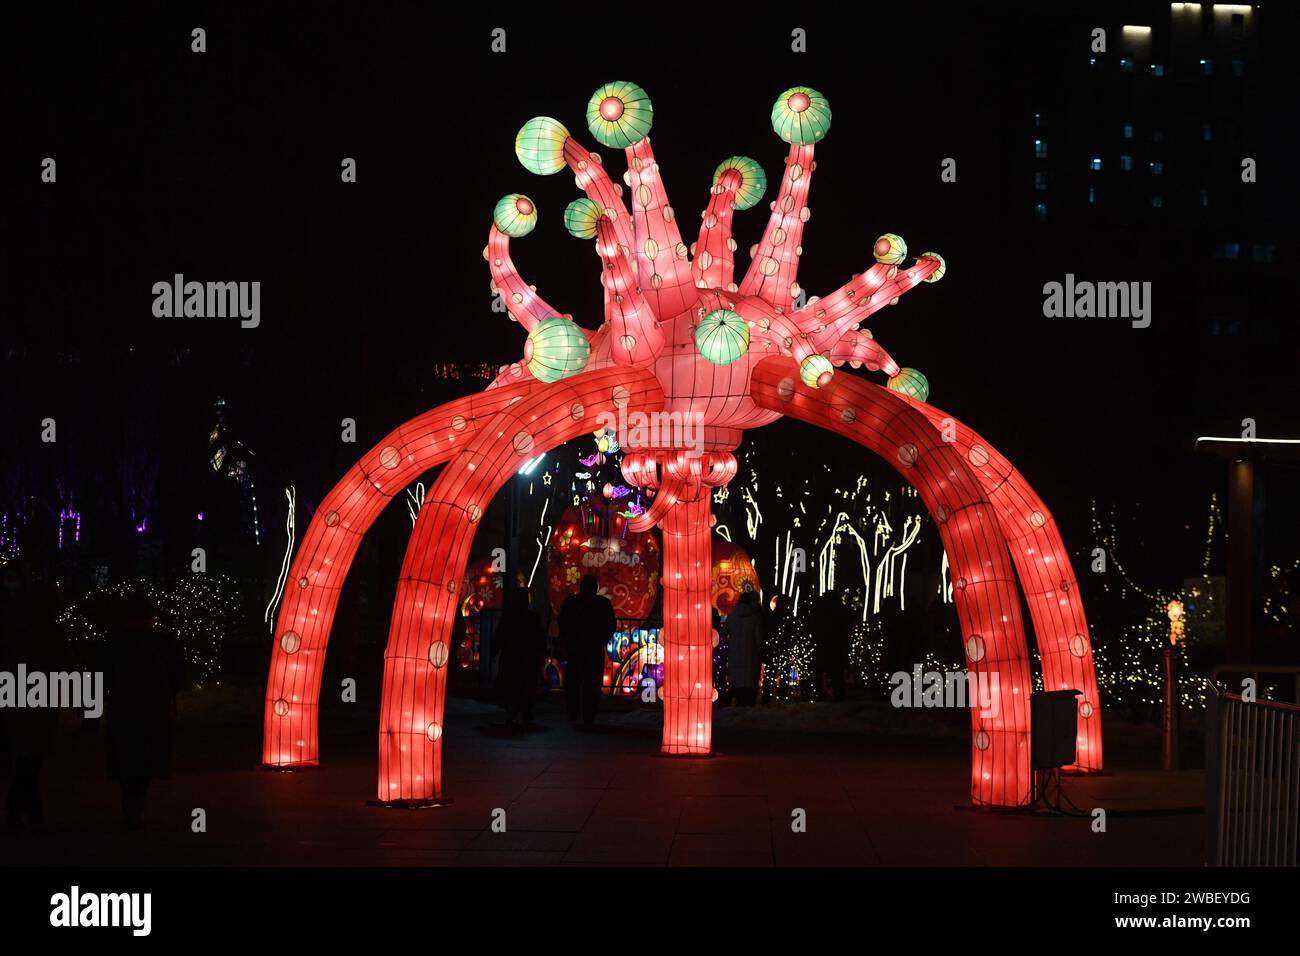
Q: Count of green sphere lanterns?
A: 12